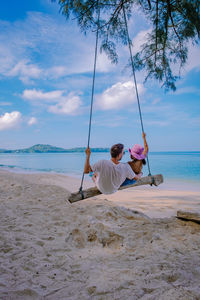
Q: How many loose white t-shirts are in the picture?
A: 1